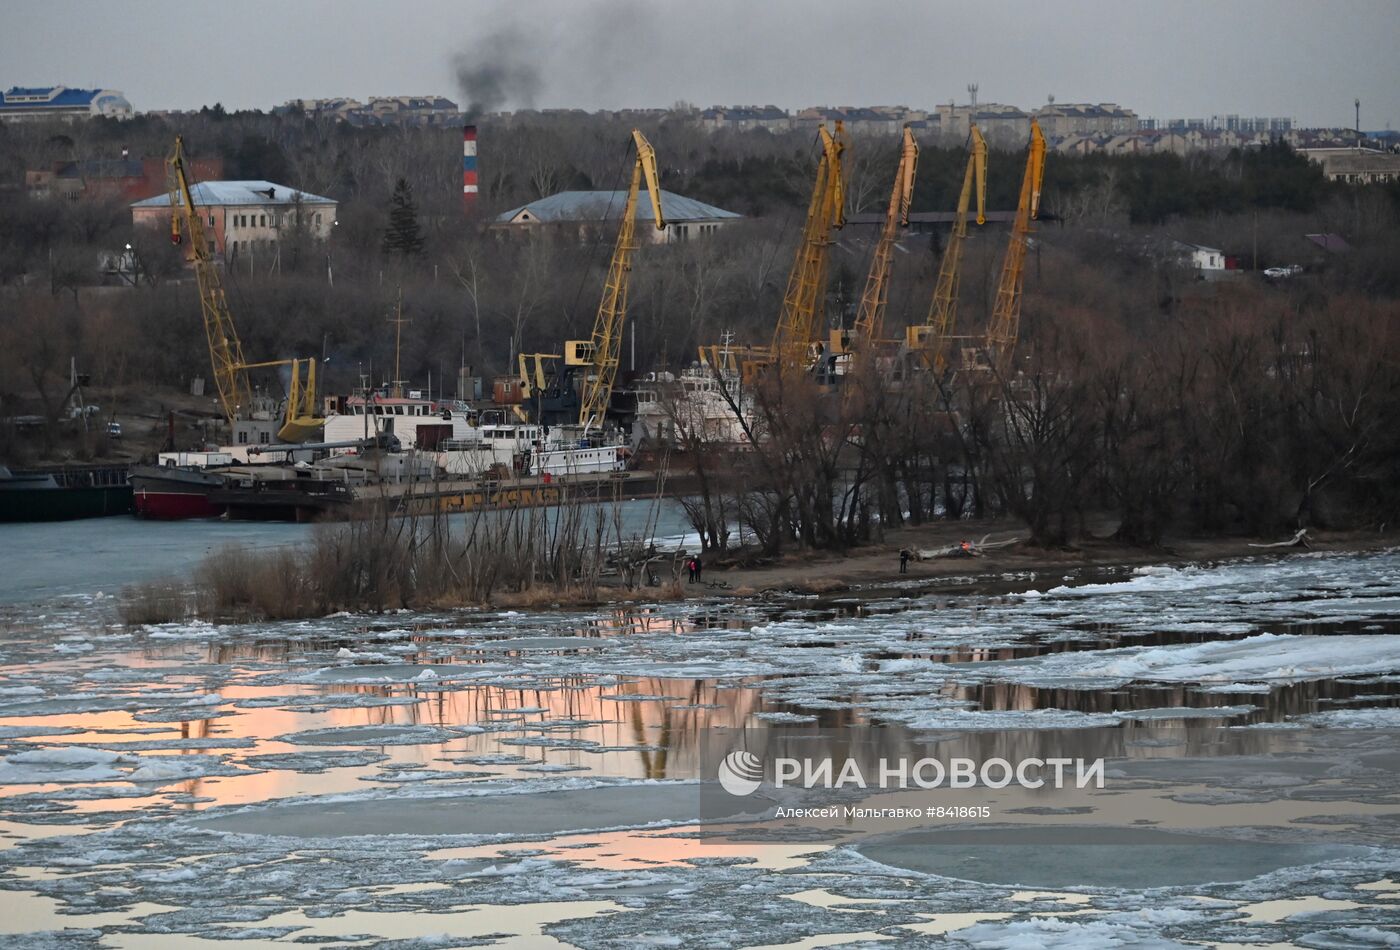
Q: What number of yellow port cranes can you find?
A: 7